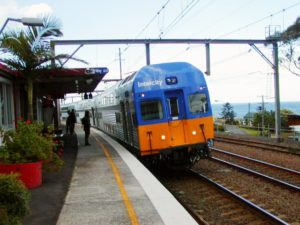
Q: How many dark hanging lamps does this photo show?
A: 2